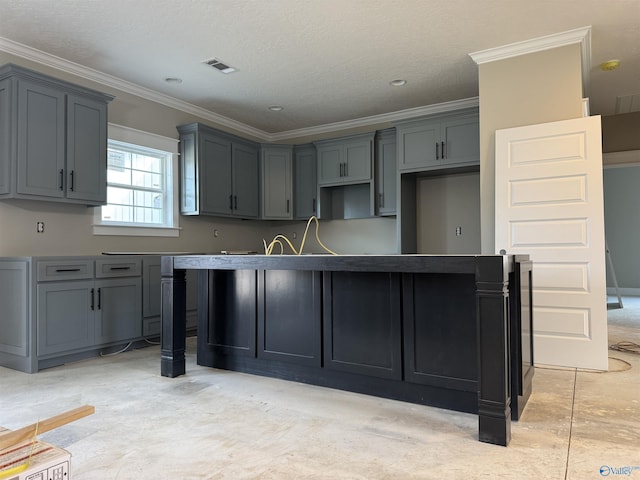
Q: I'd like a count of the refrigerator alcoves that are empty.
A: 1